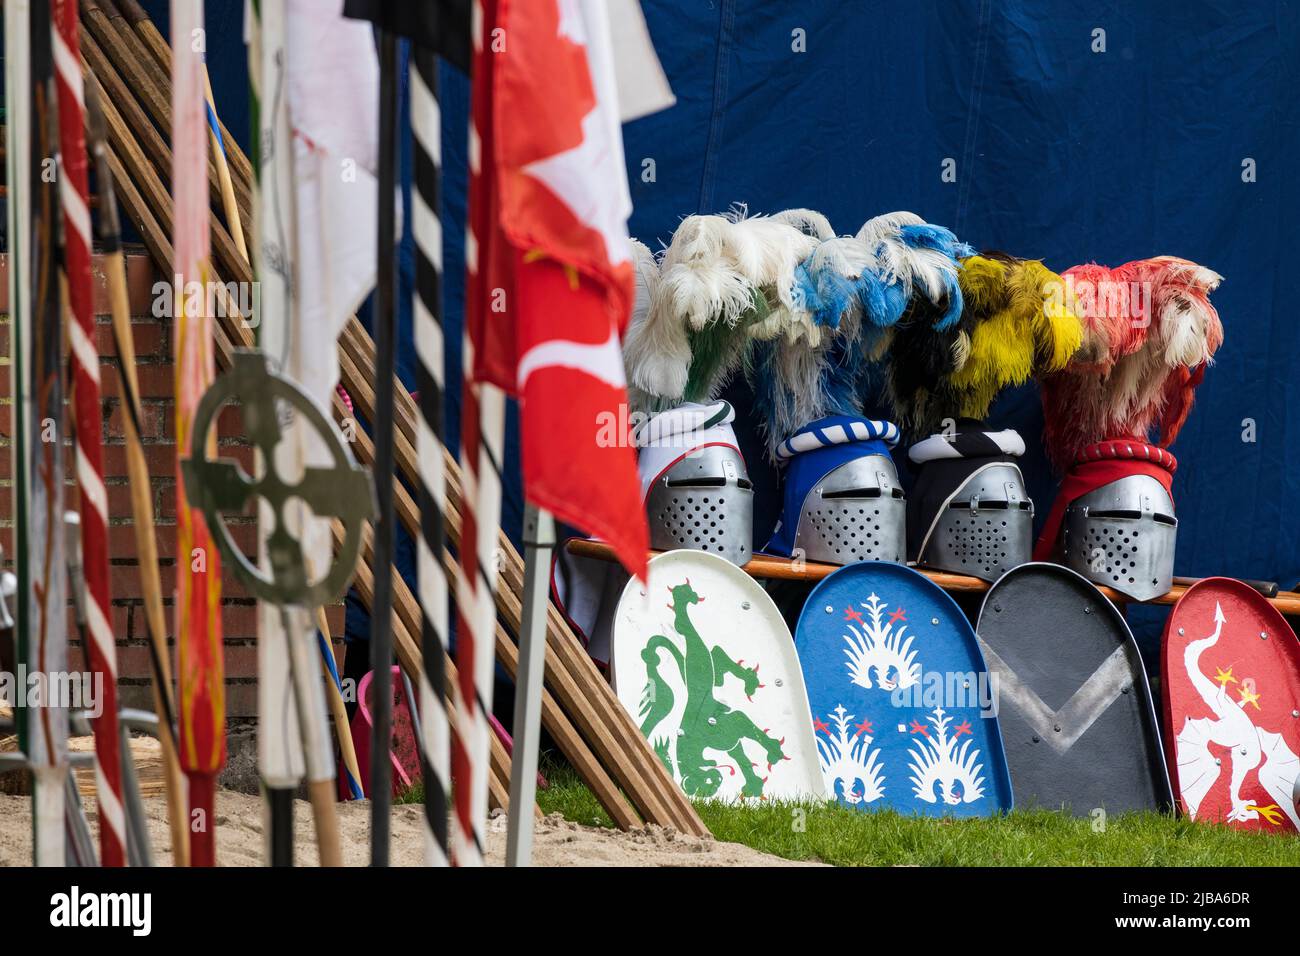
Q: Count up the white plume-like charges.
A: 3